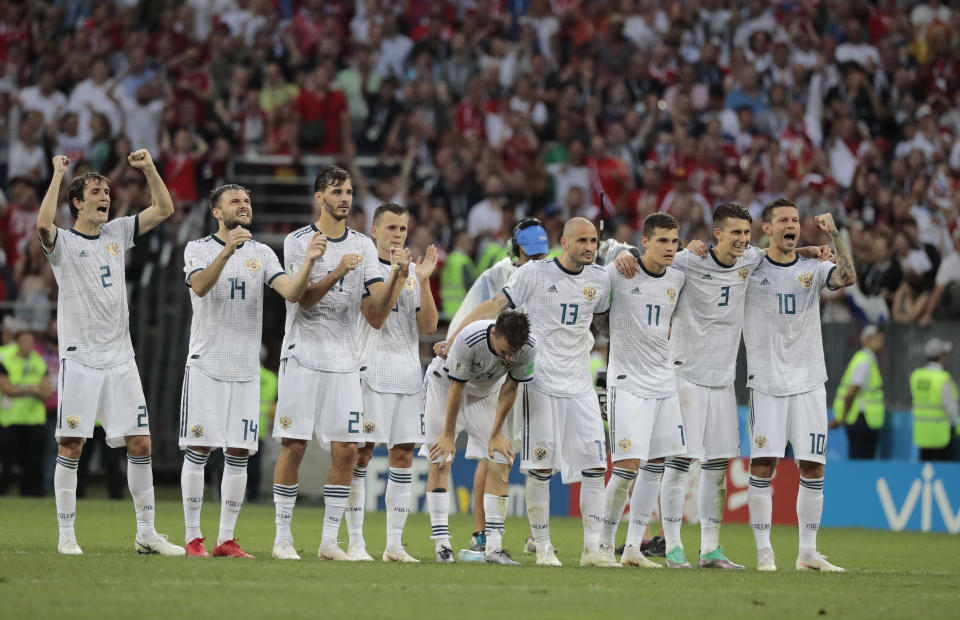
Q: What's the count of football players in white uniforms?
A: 9